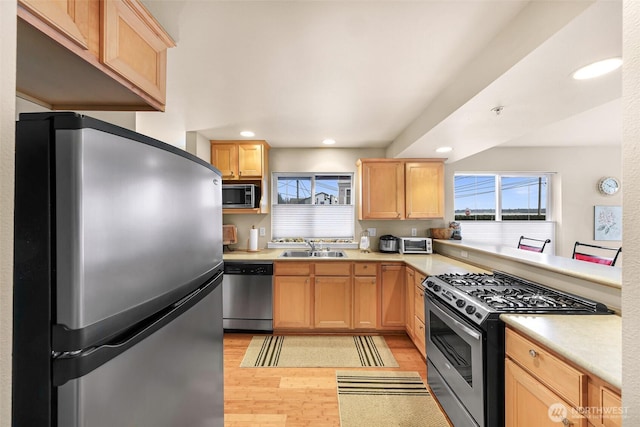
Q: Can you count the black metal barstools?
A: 2